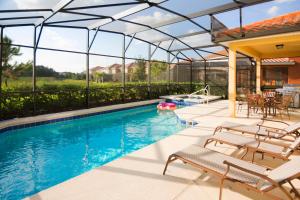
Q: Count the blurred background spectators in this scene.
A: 0